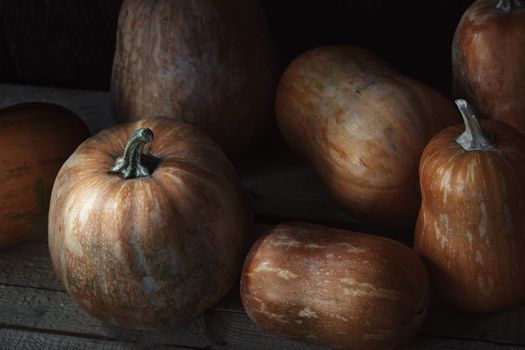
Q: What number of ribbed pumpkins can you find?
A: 1